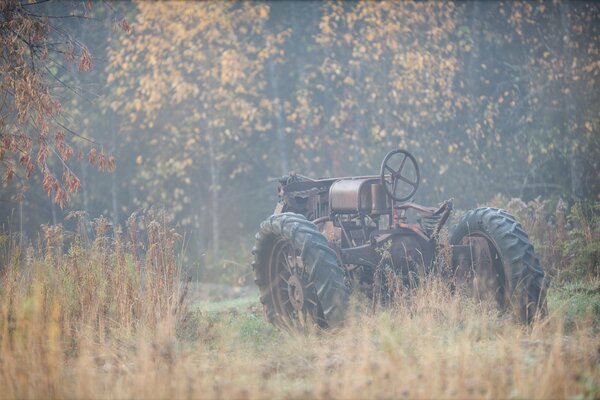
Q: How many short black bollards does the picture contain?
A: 0